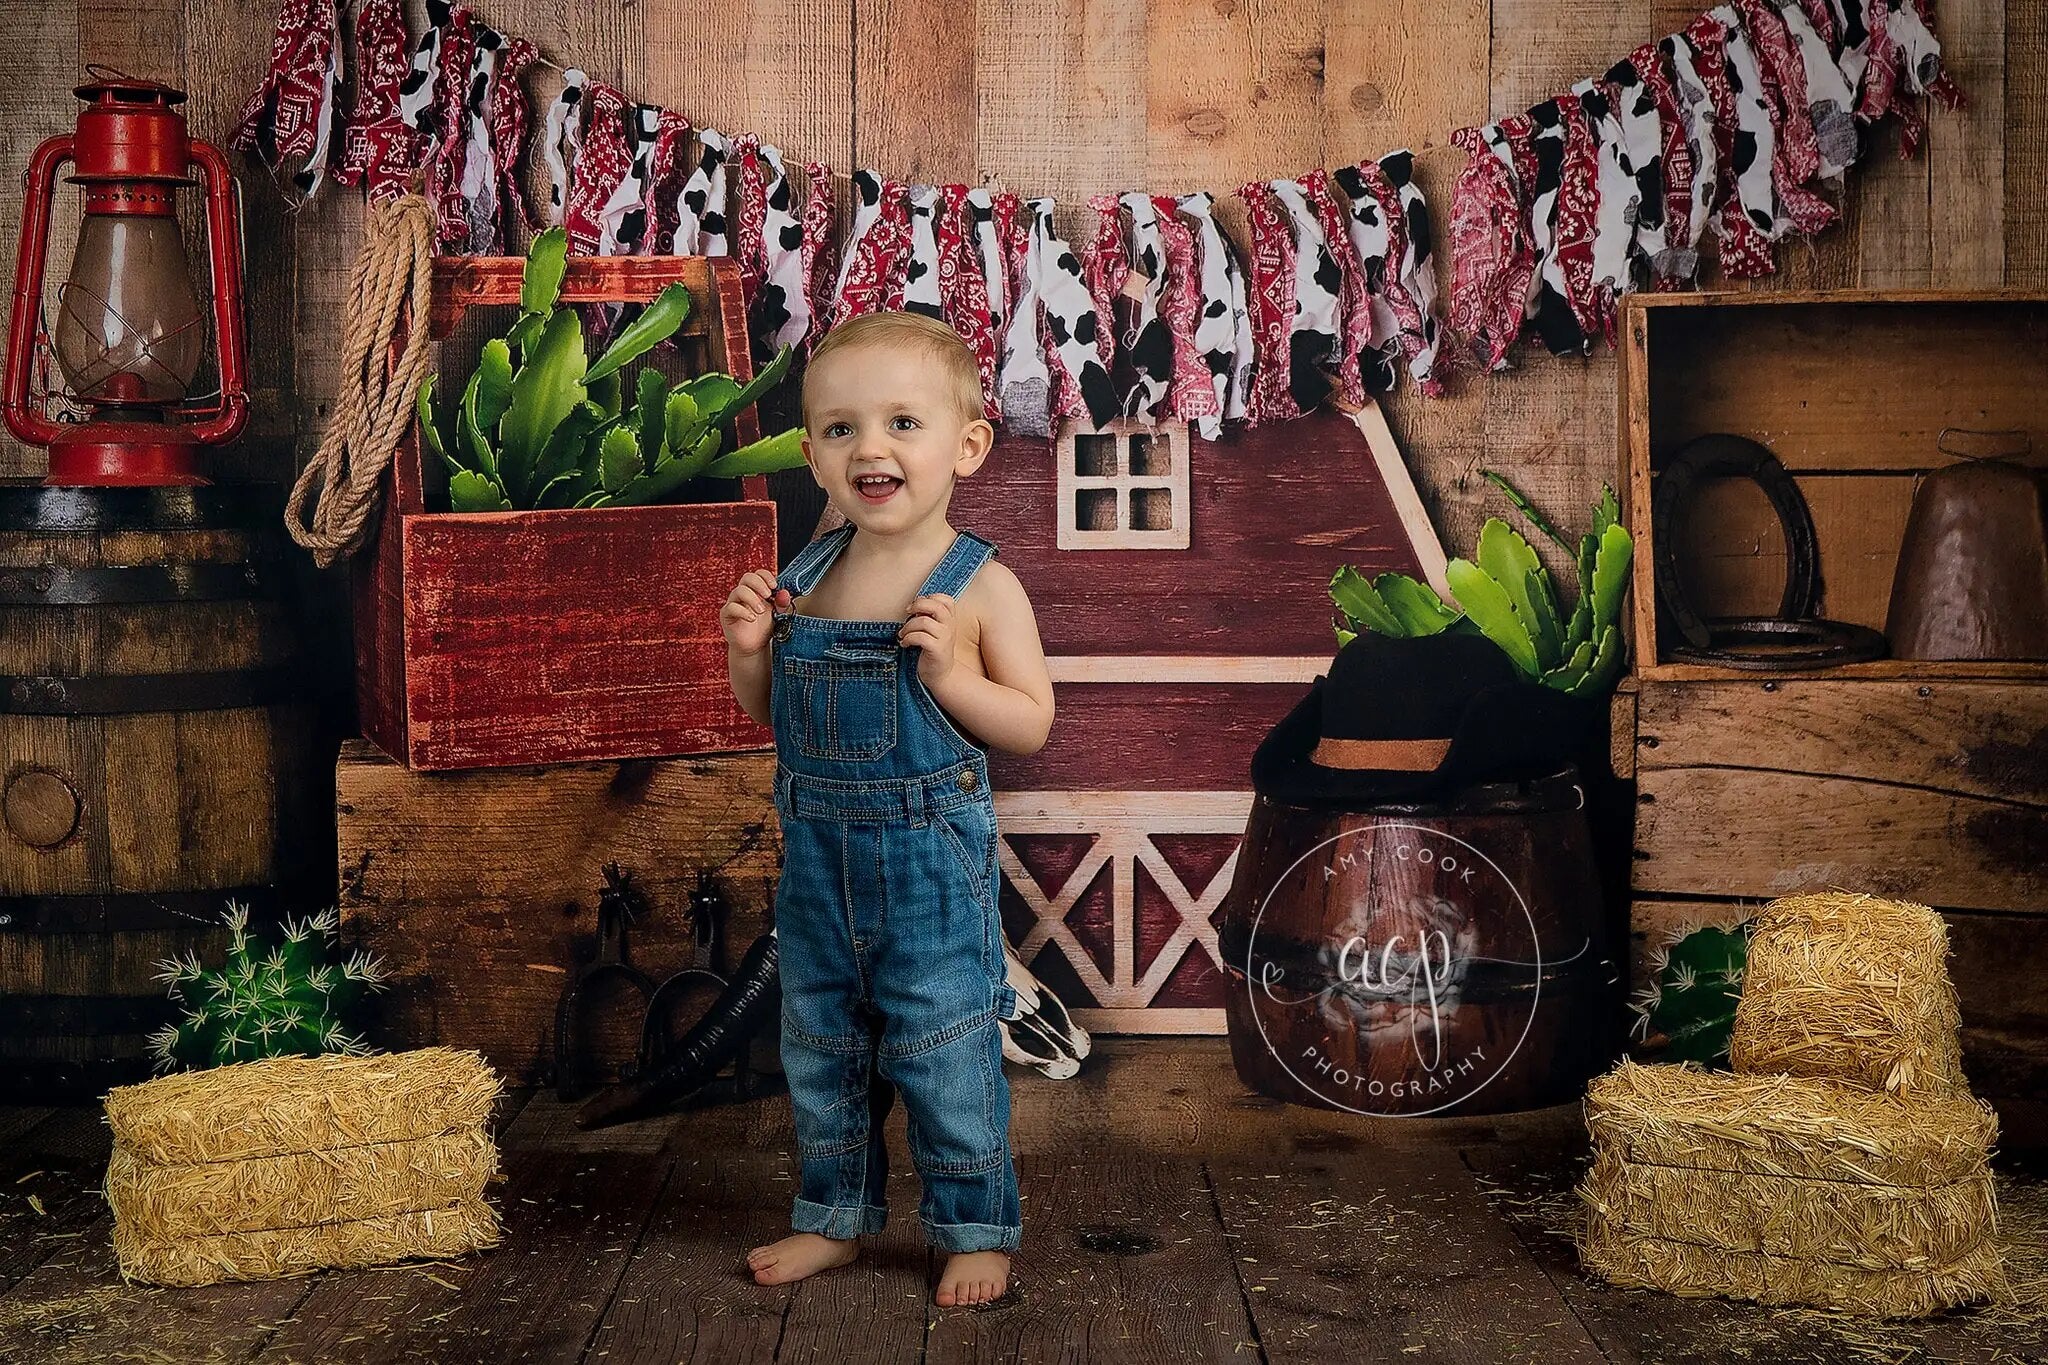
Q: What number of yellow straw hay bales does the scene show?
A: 3